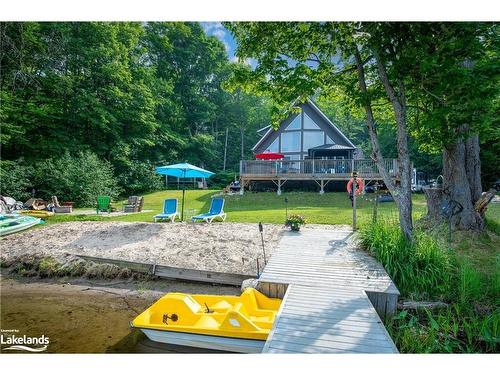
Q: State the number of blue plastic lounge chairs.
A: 2